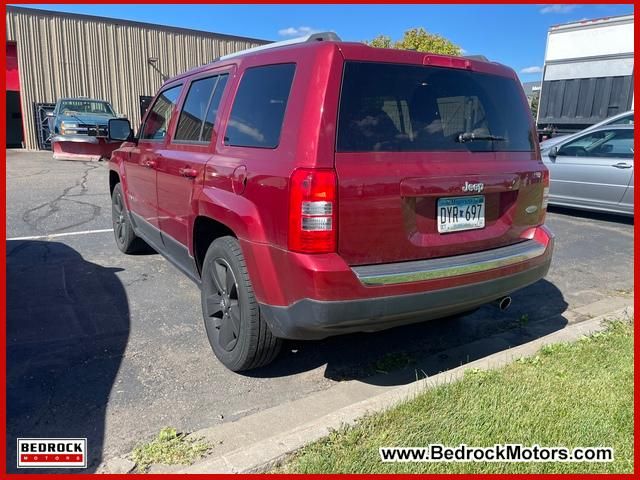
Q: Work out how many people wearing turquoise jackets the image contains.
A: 0